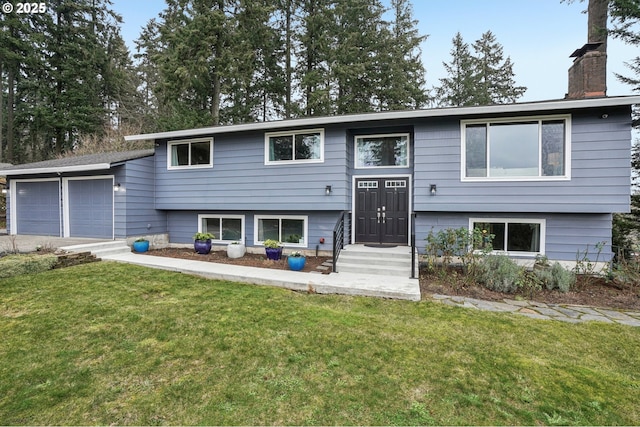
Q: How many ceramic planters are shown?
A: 5